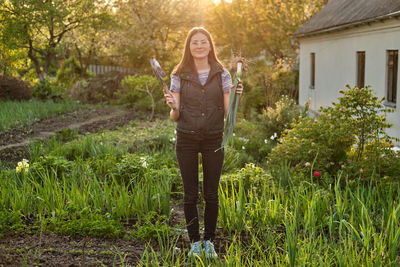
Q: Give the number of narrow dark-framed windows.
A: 3